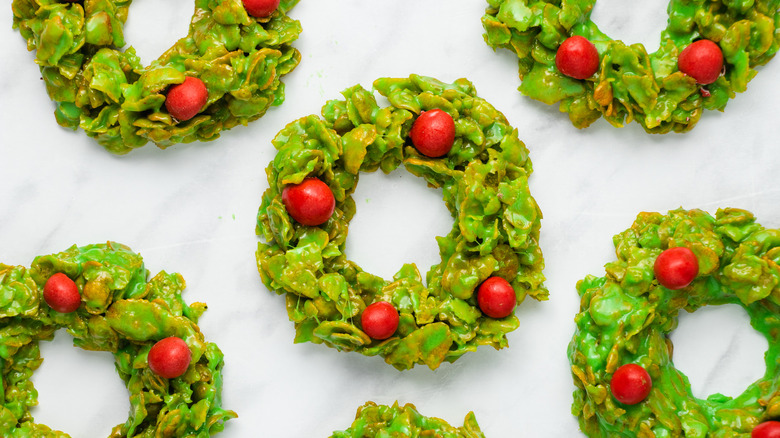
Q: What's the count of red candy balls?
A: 13